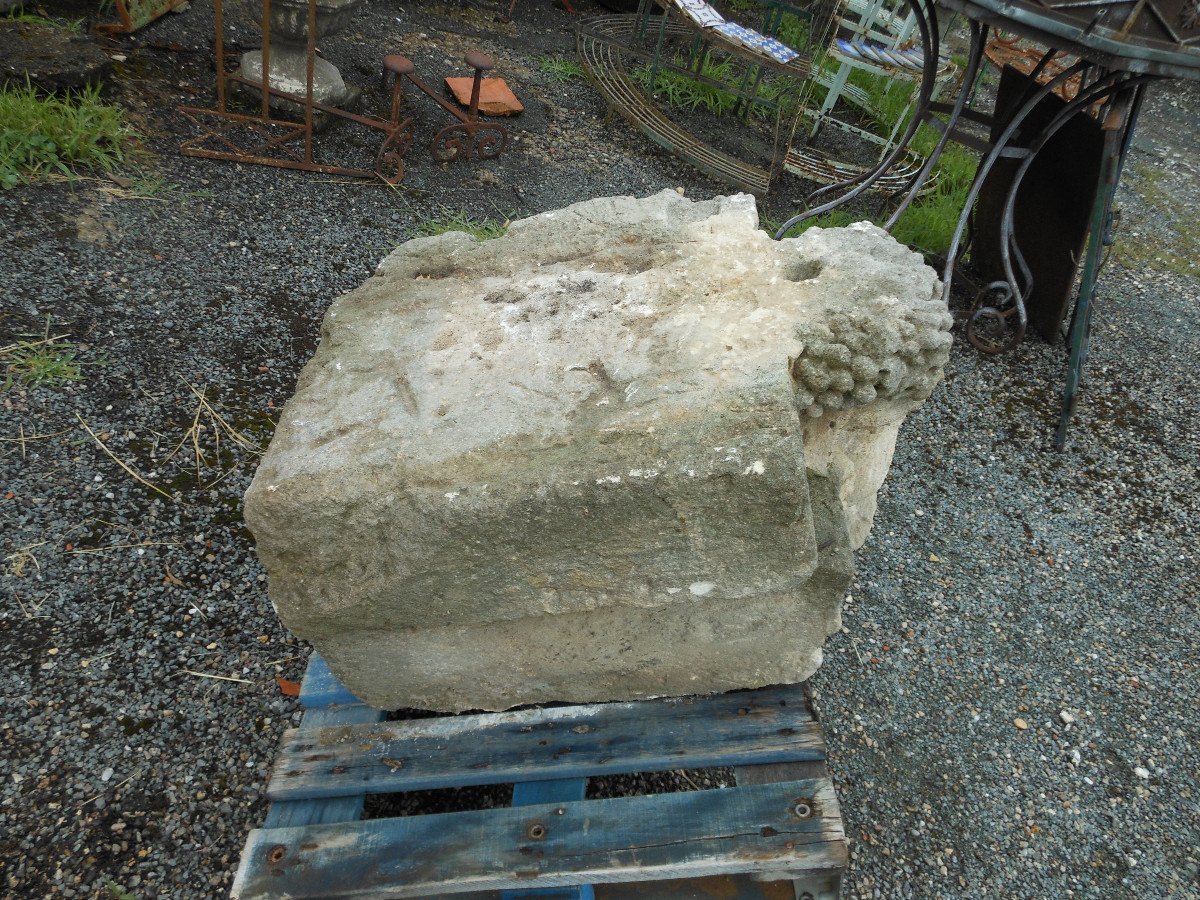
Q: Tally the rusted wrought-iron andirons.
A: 2